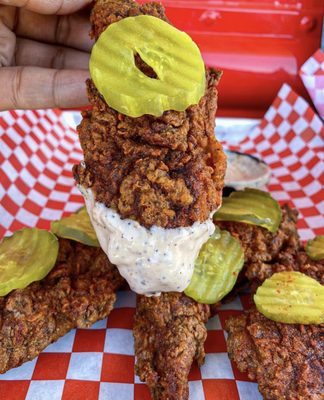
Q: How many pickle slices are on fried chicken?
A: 7